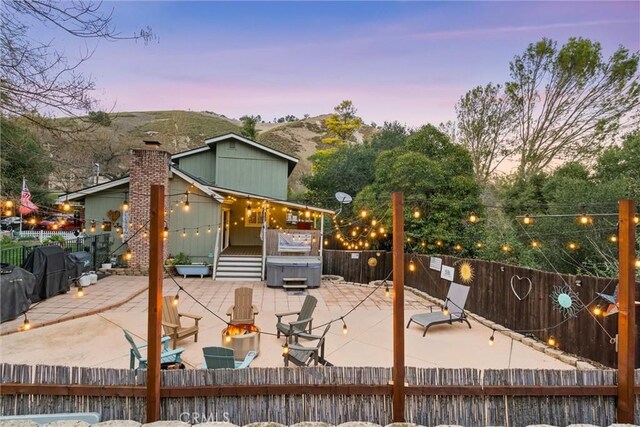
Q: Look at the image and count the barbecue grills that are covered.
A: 3